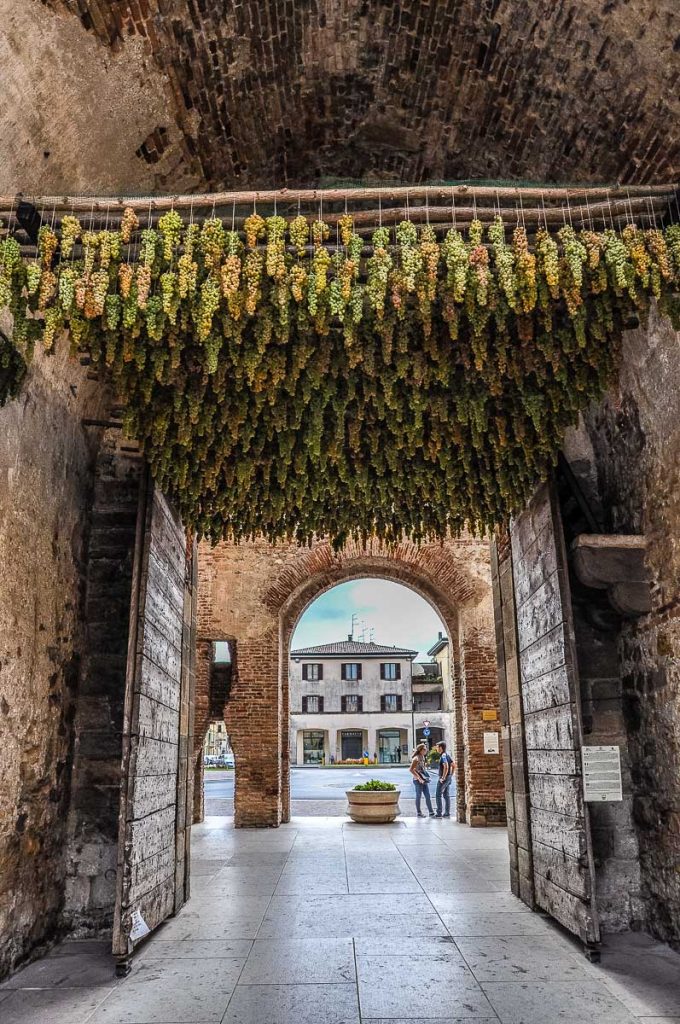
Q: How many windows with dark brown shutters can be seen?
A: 6